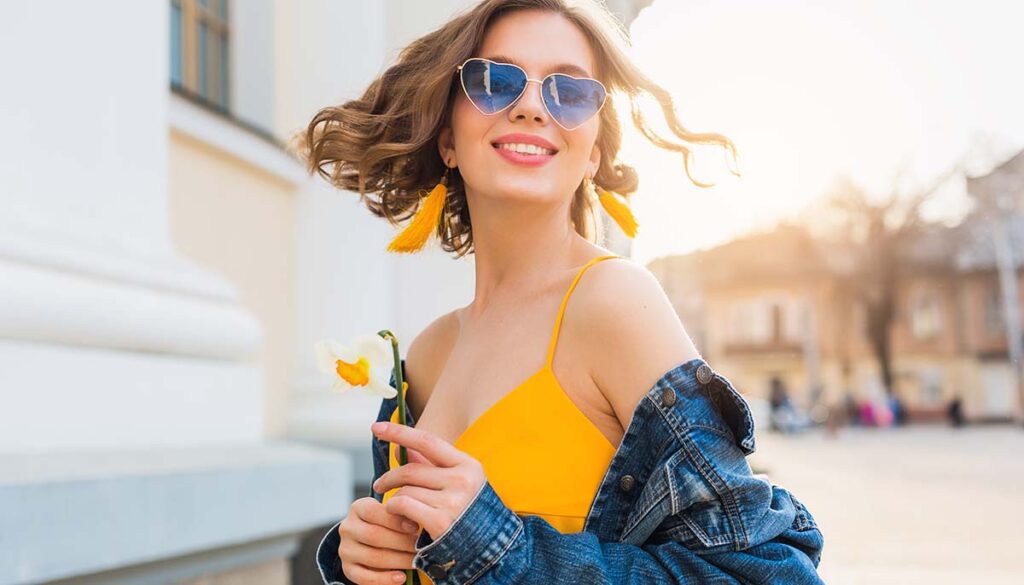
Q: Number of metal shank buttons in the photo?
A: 4